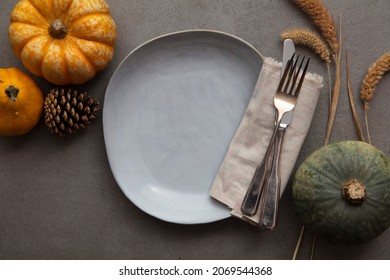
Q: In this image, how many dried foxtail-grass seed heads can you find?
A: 3